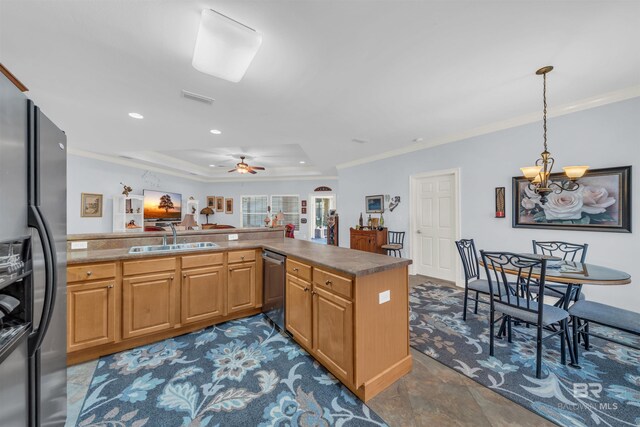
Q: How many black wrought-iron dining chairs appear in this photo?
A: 3